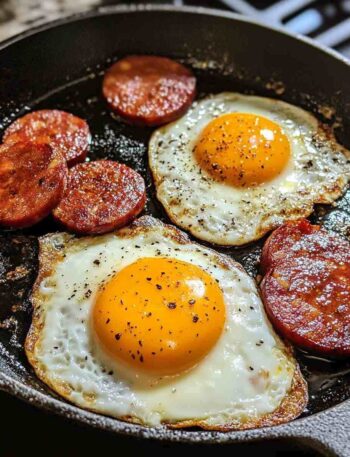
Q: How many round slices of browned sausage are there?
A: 6